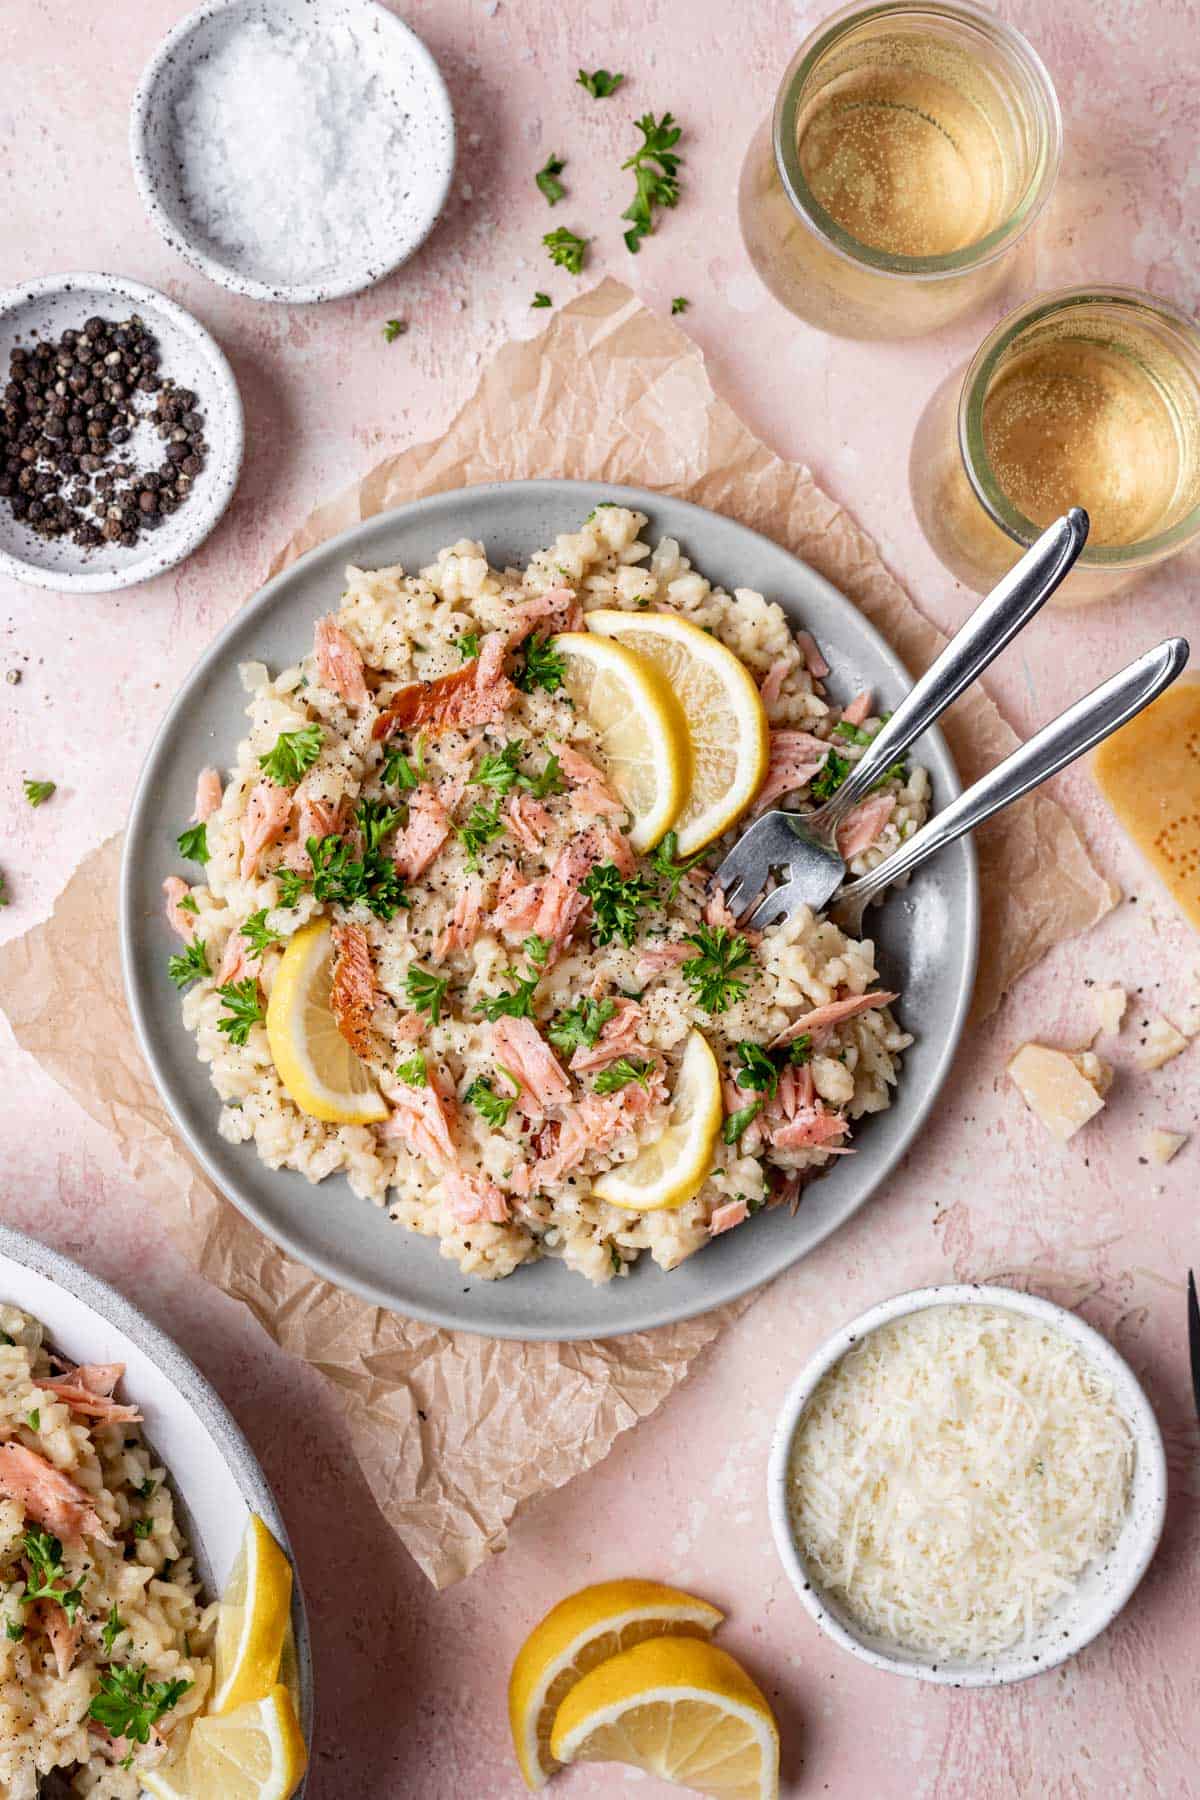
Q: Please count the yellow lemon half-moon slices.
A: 8